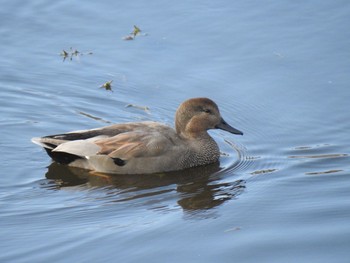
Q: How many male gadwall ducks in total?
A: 1